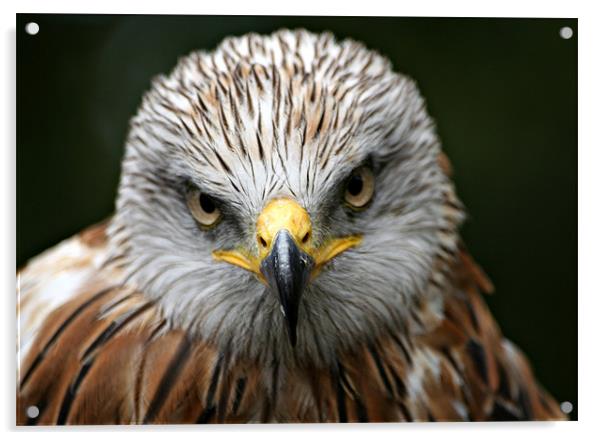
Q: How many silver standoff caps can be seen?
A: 4